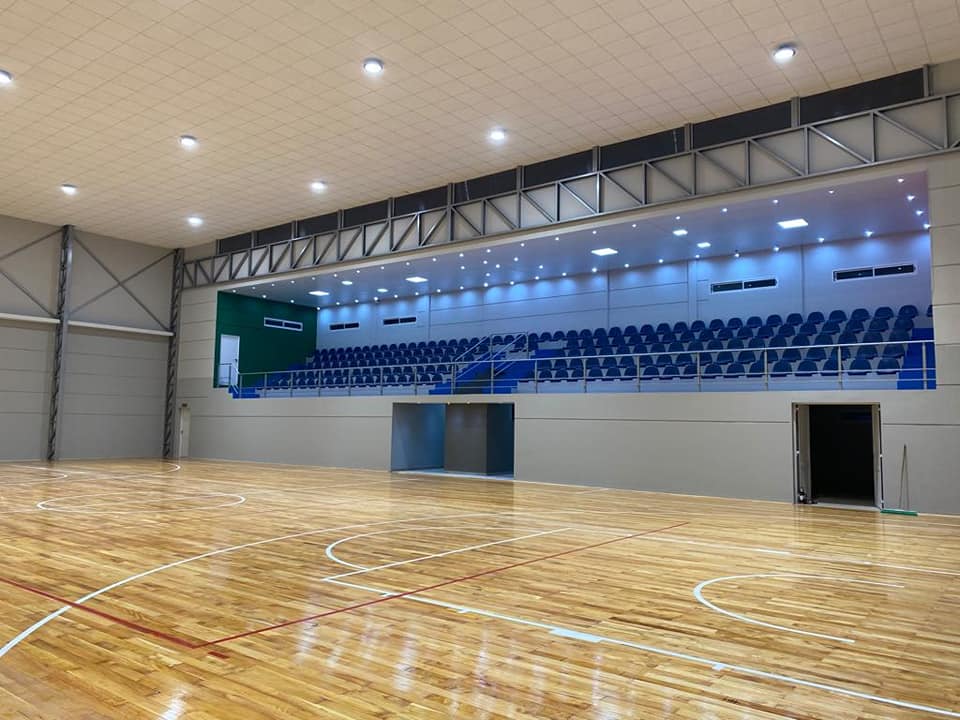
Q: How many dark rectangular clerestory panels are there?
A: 10